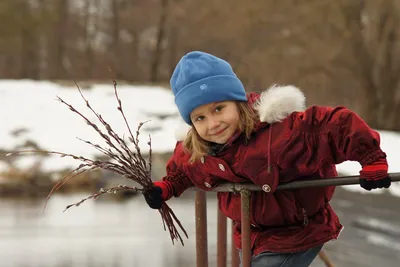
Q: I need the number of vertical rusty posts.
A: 4